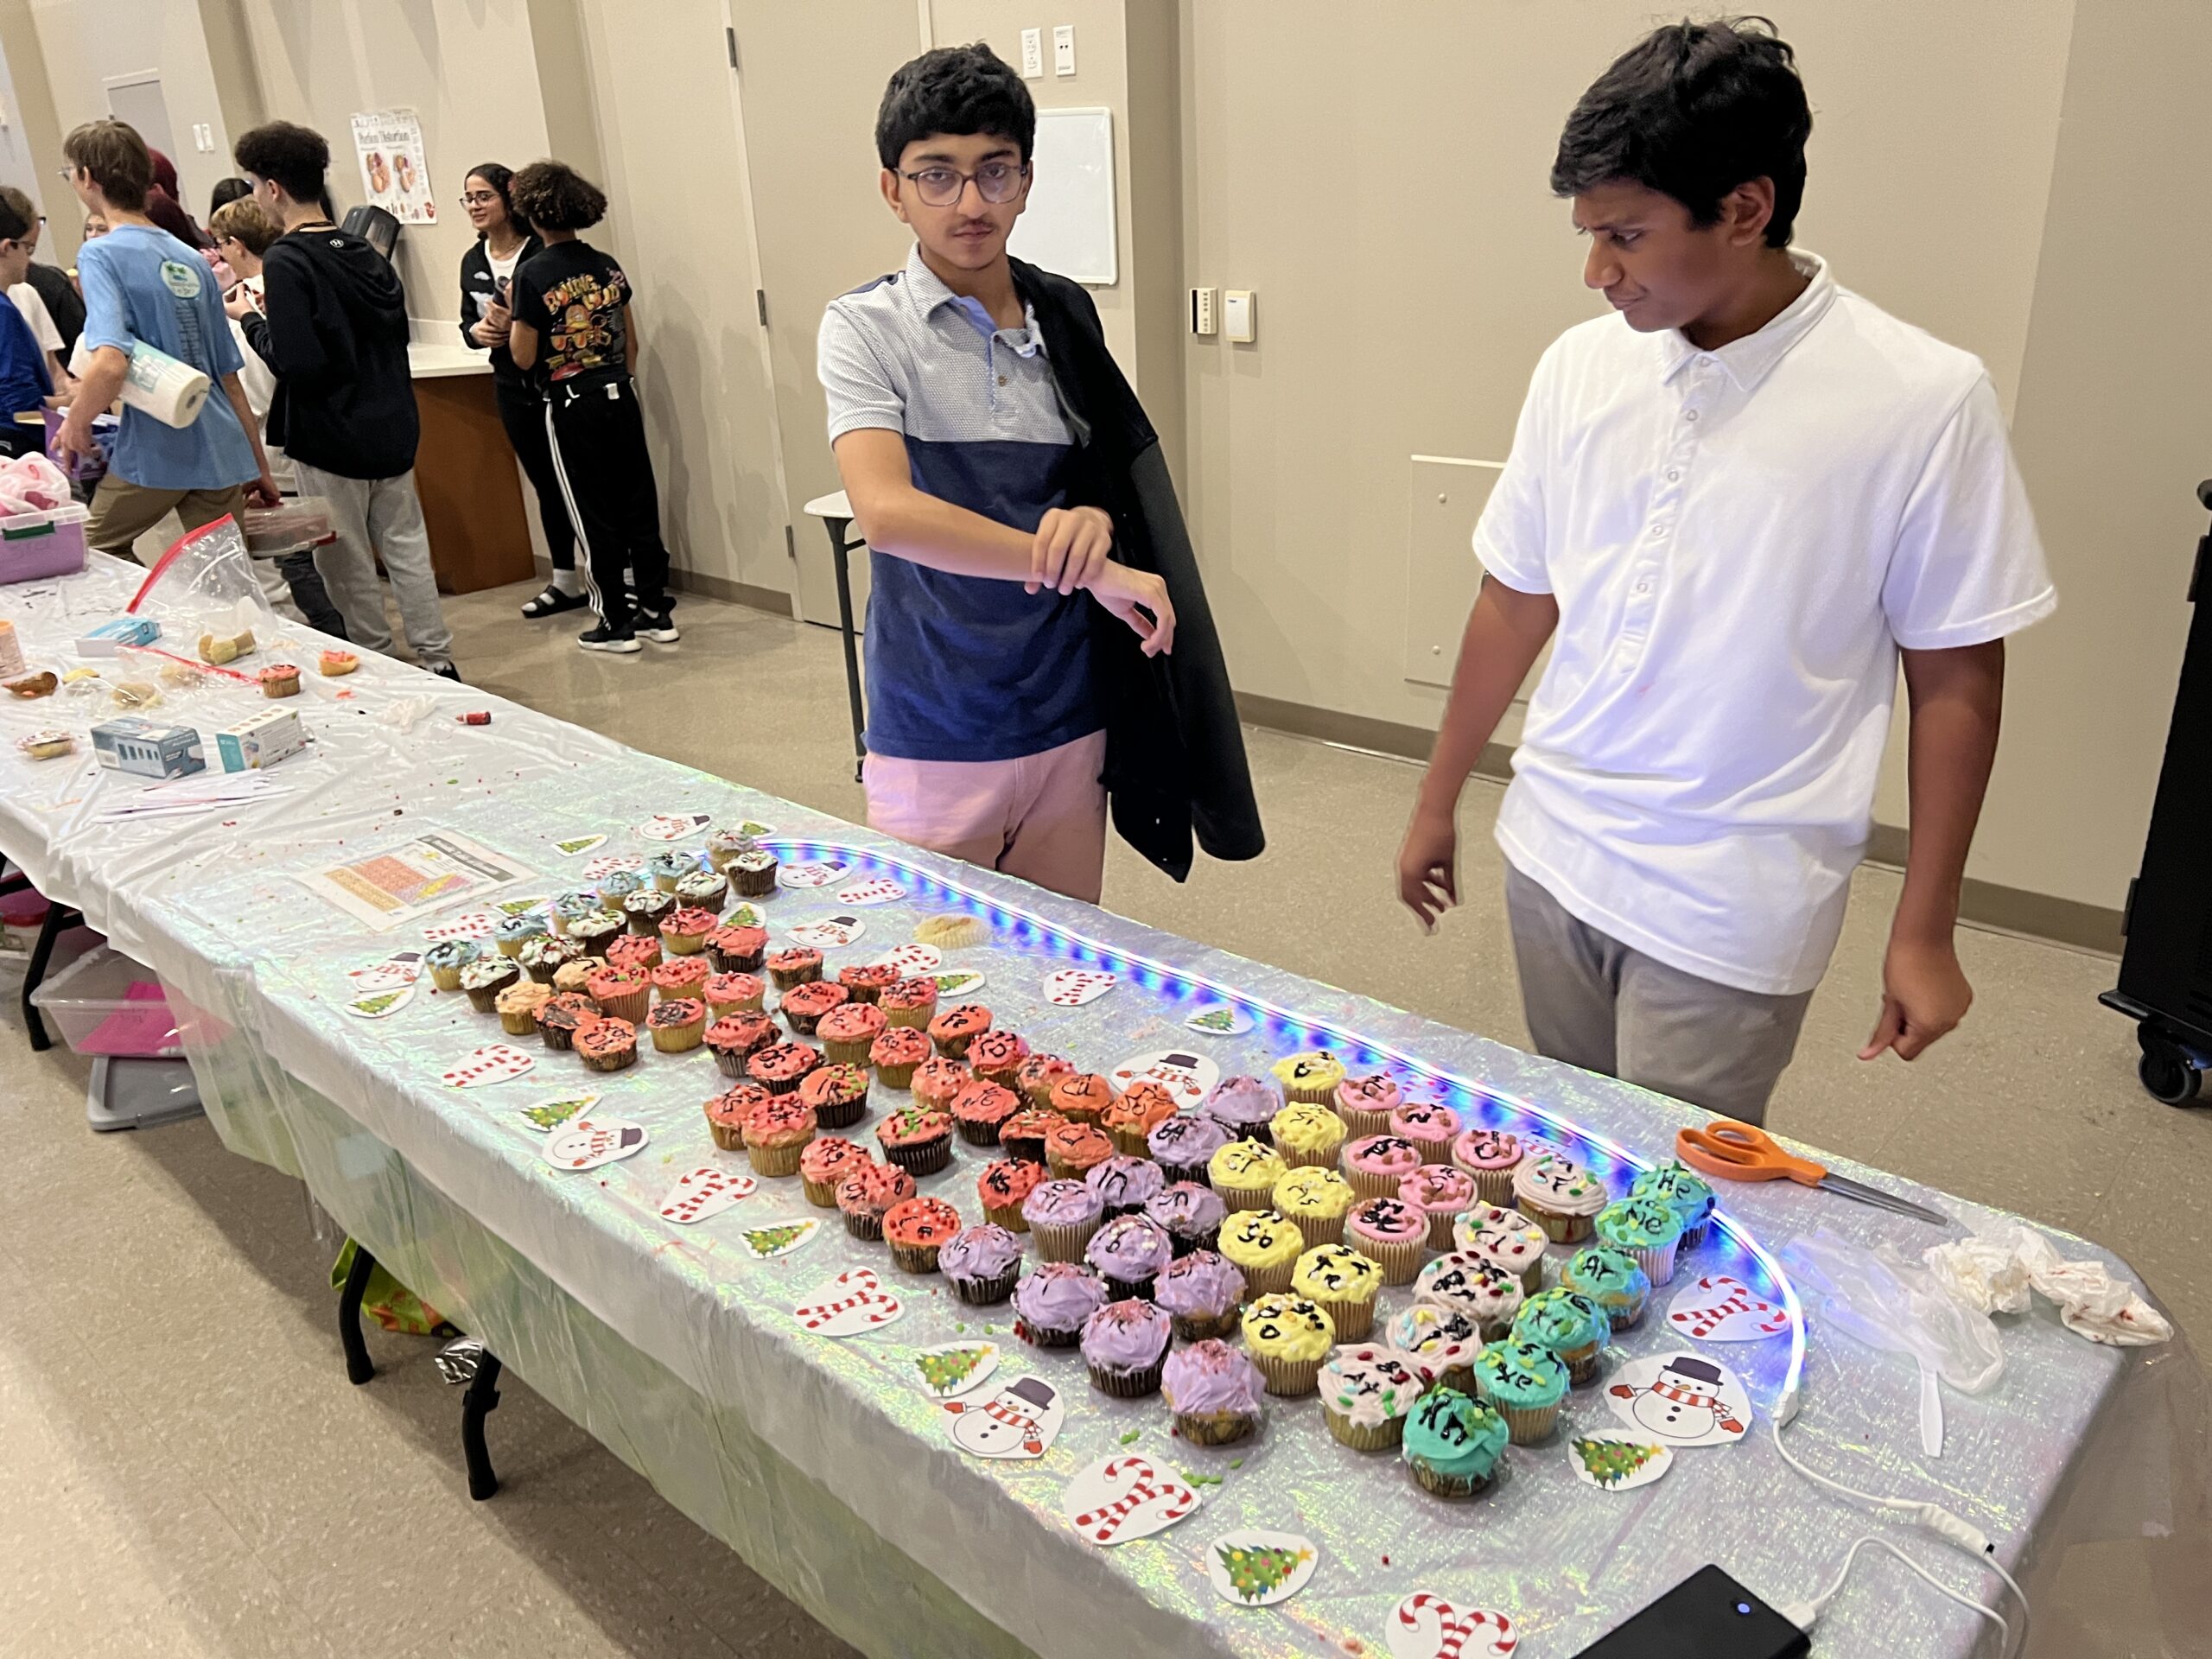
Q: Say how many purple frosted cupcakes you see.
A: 11